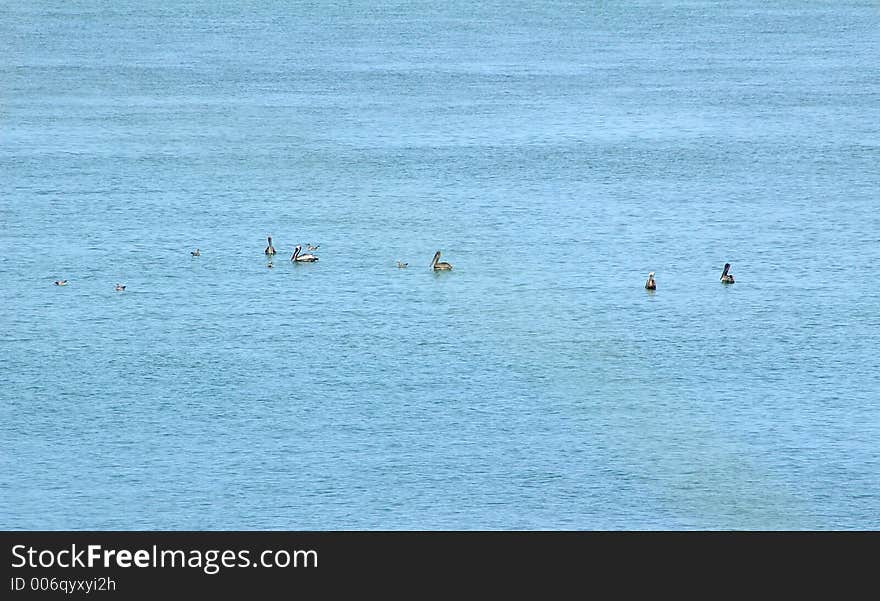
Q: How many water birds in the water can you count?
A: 11